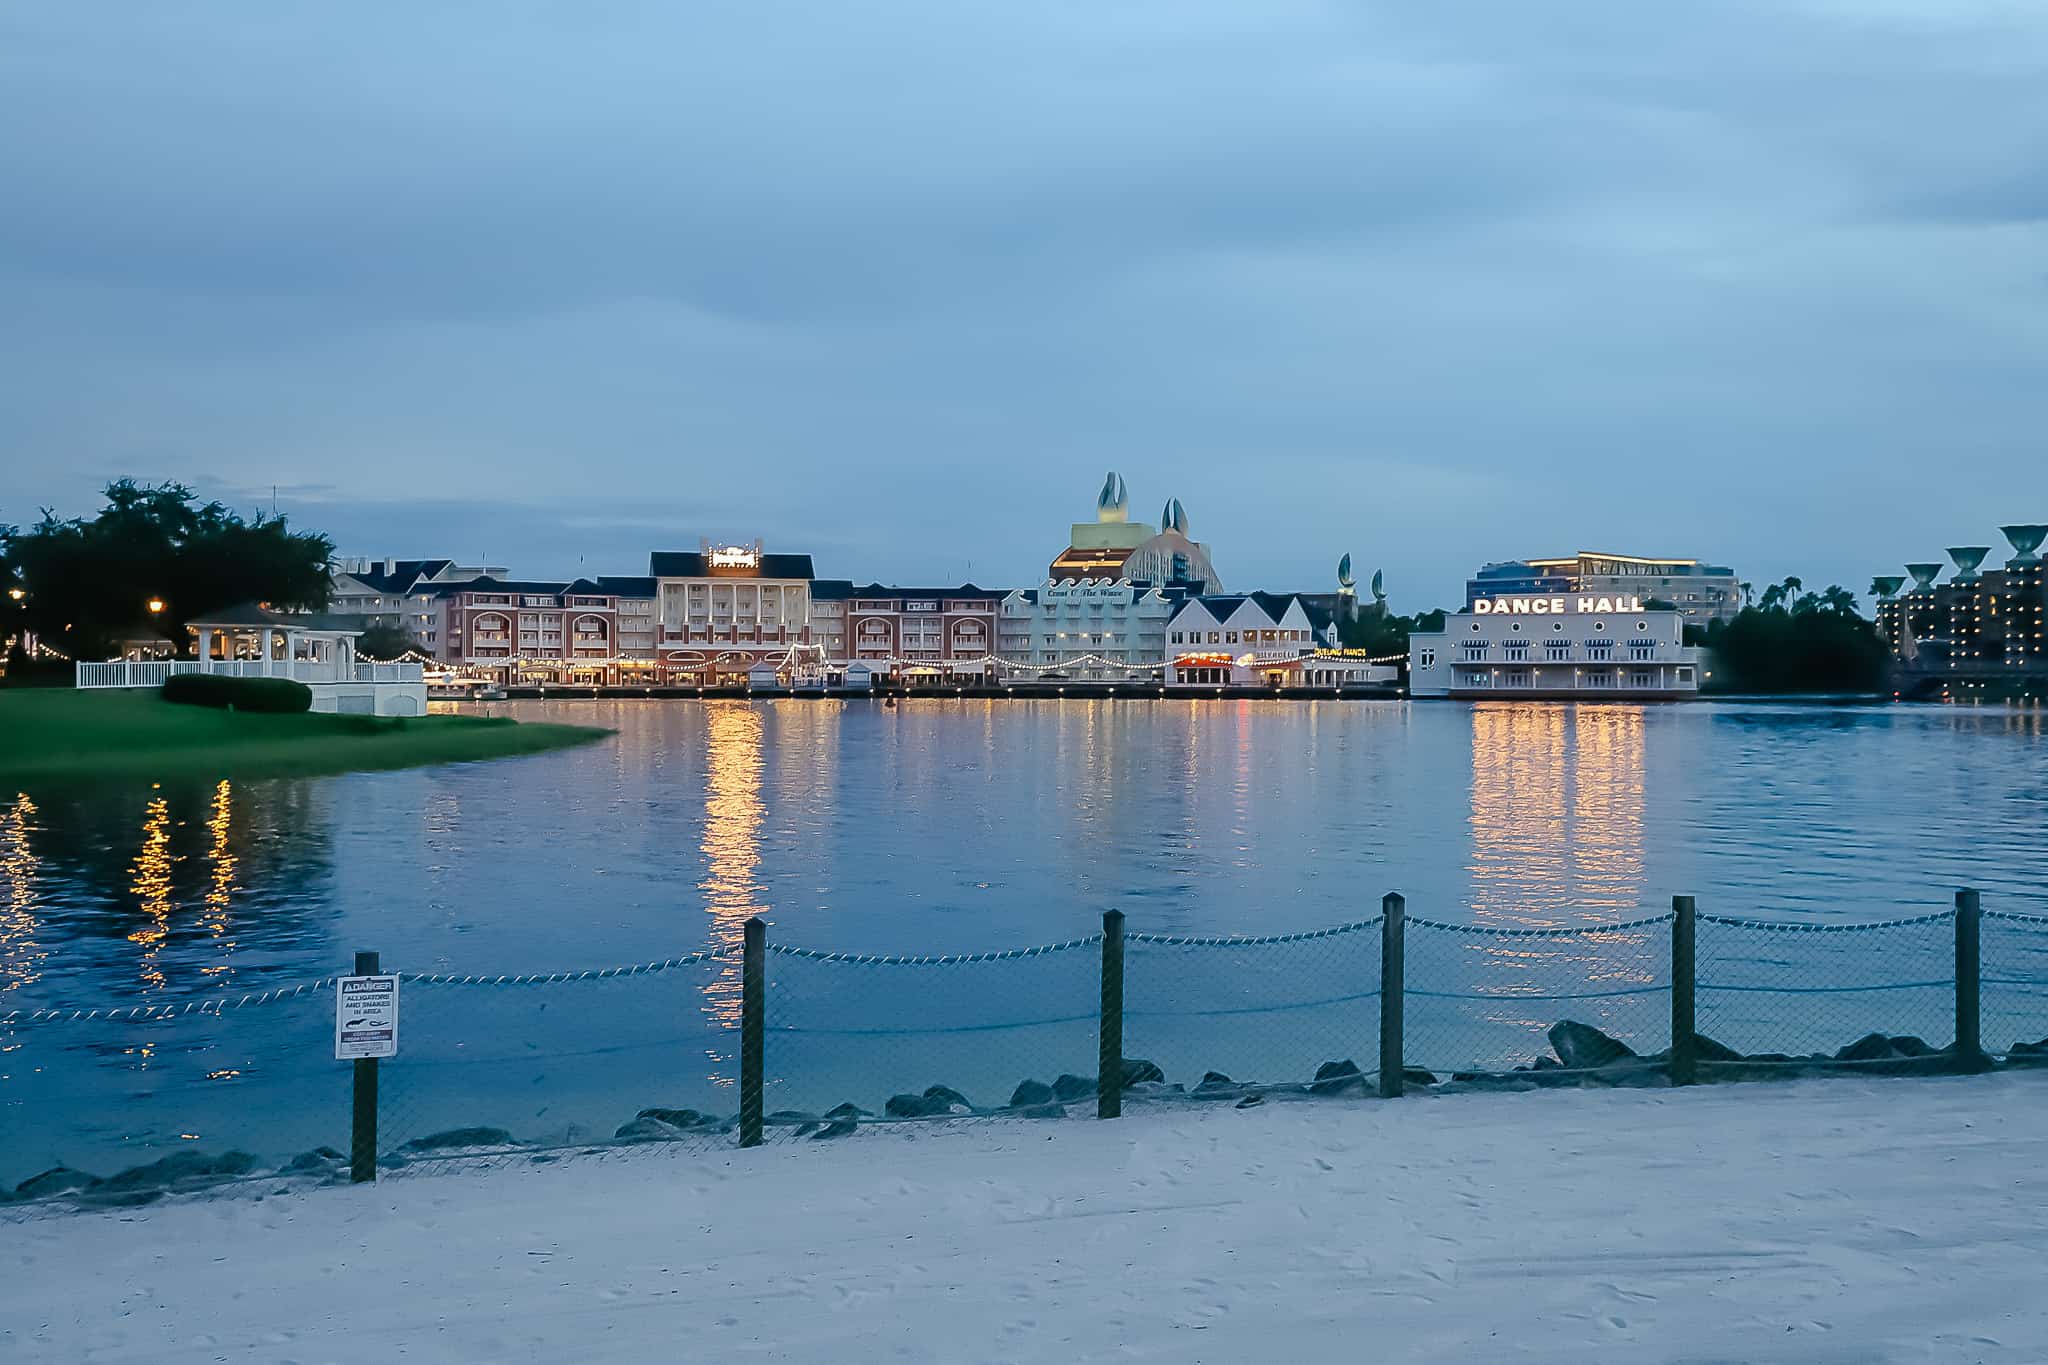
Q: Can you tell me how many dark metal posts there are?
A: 6